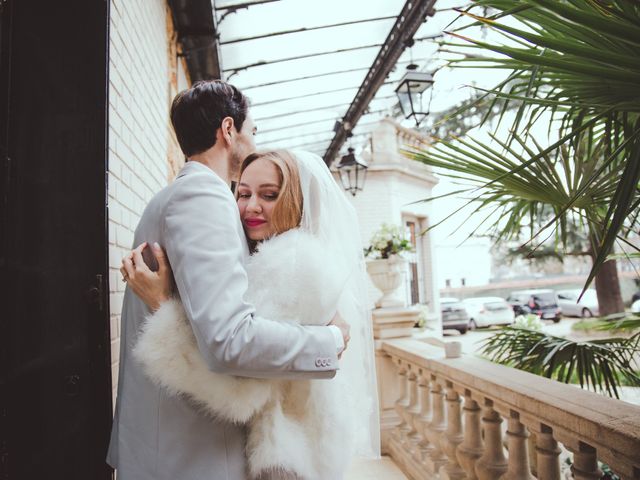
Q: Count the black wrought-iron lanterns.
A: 2